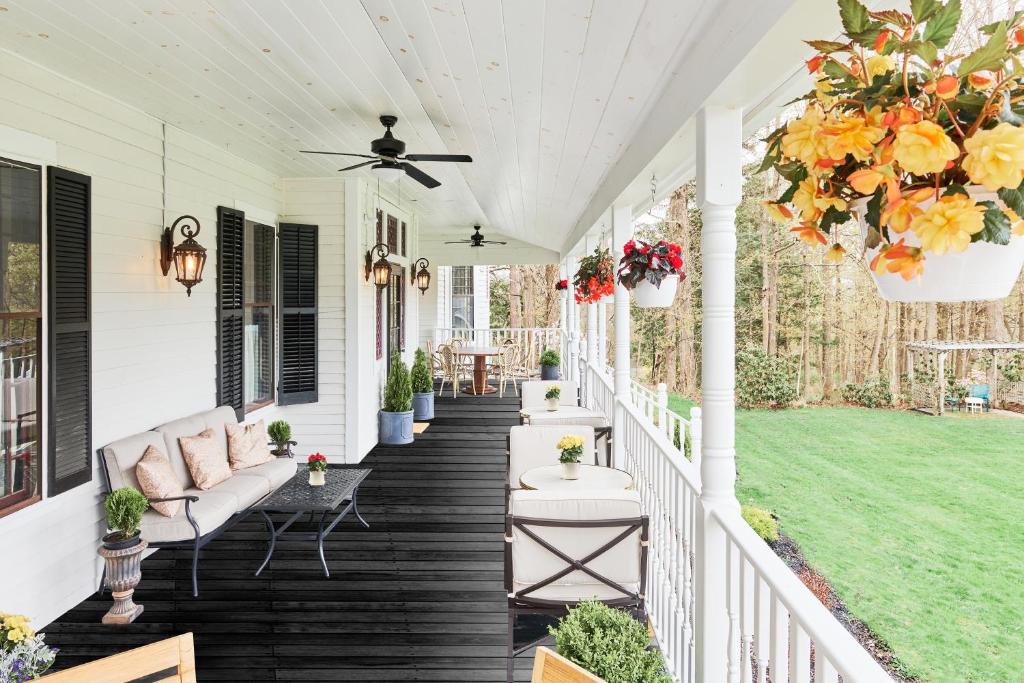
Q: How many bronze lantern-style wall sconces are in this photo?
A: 3